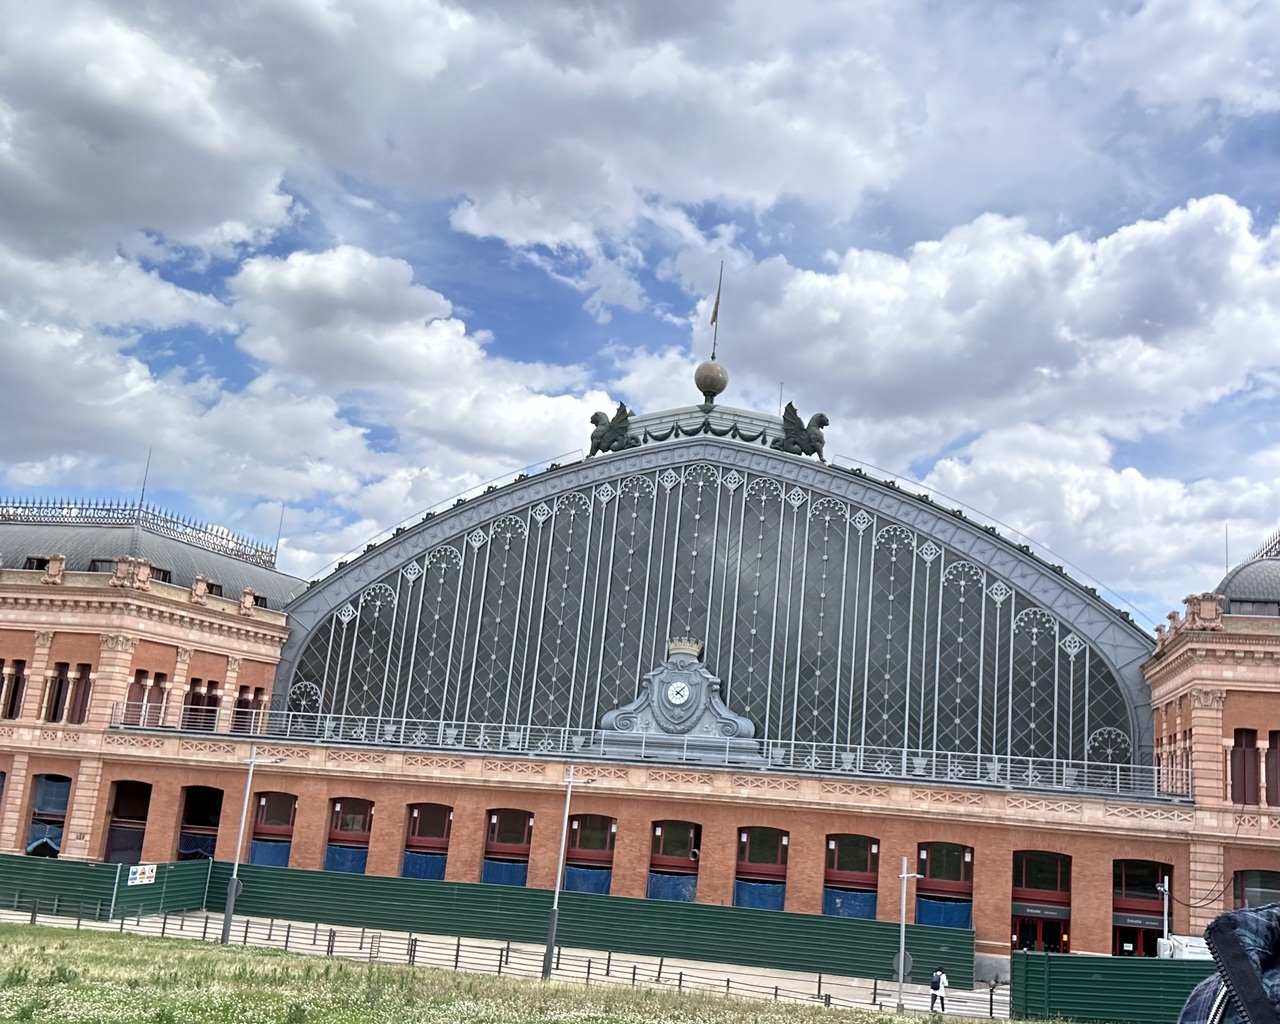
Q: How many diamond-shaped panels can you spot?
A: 12